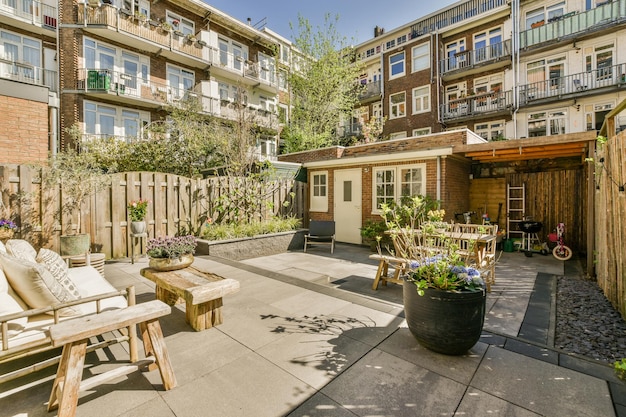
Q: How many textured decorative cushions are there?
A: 3